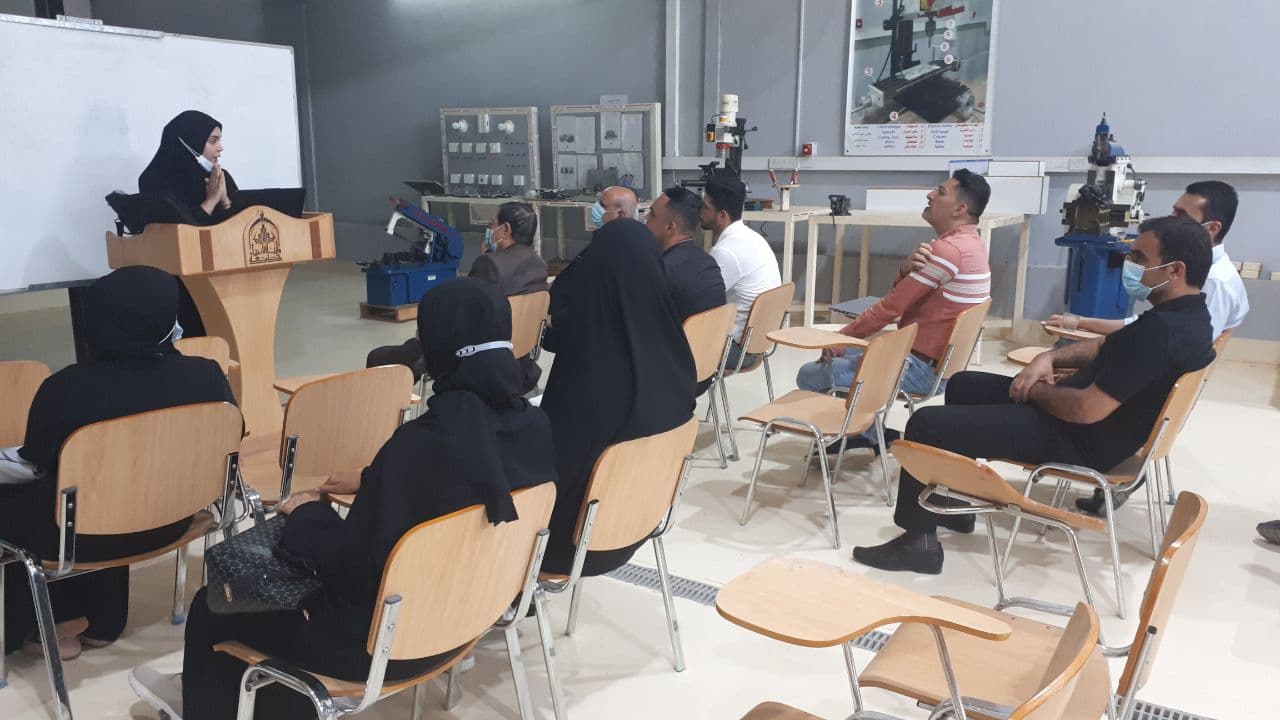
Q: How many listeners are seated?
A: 10